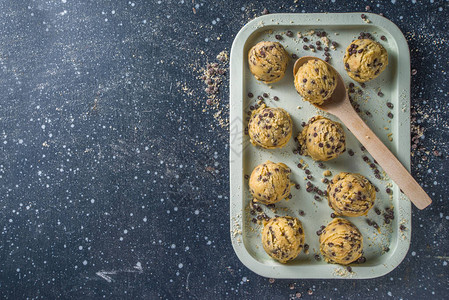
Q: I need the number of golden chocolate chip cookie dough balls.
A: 9